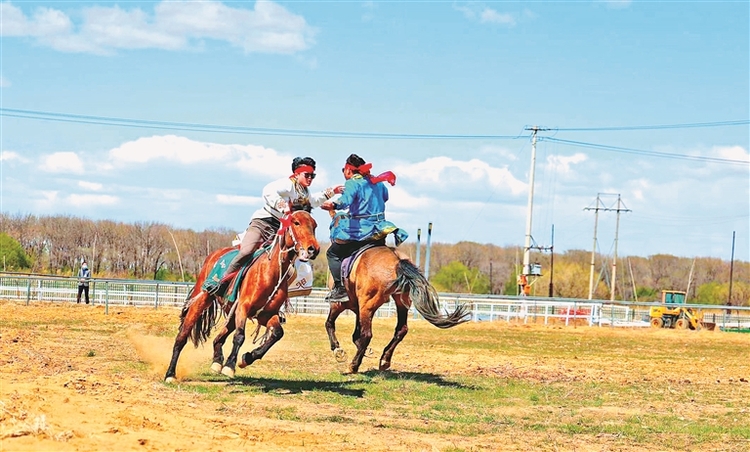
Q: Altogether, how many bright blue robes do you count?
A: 1